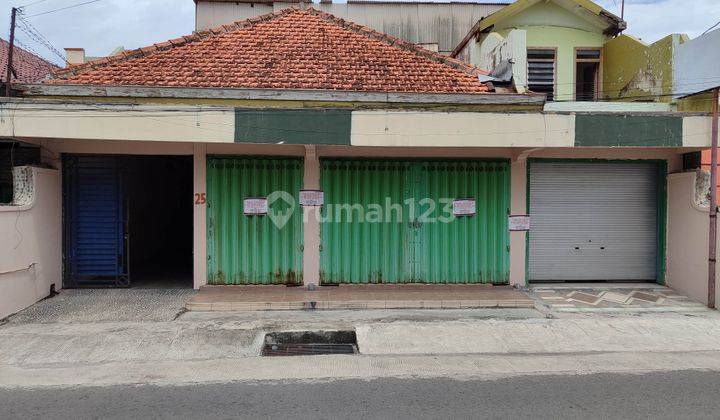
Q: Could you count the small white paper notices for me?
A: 4